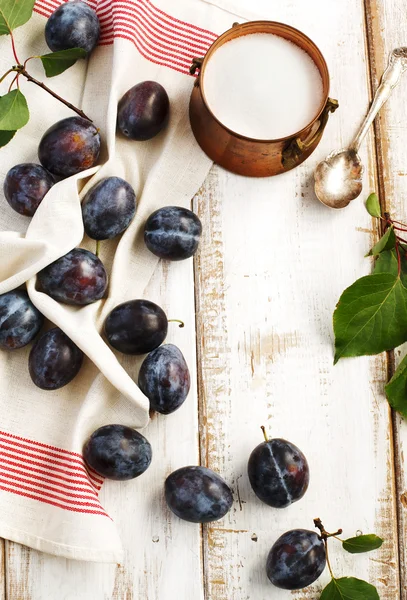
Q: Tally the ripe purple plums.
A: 15